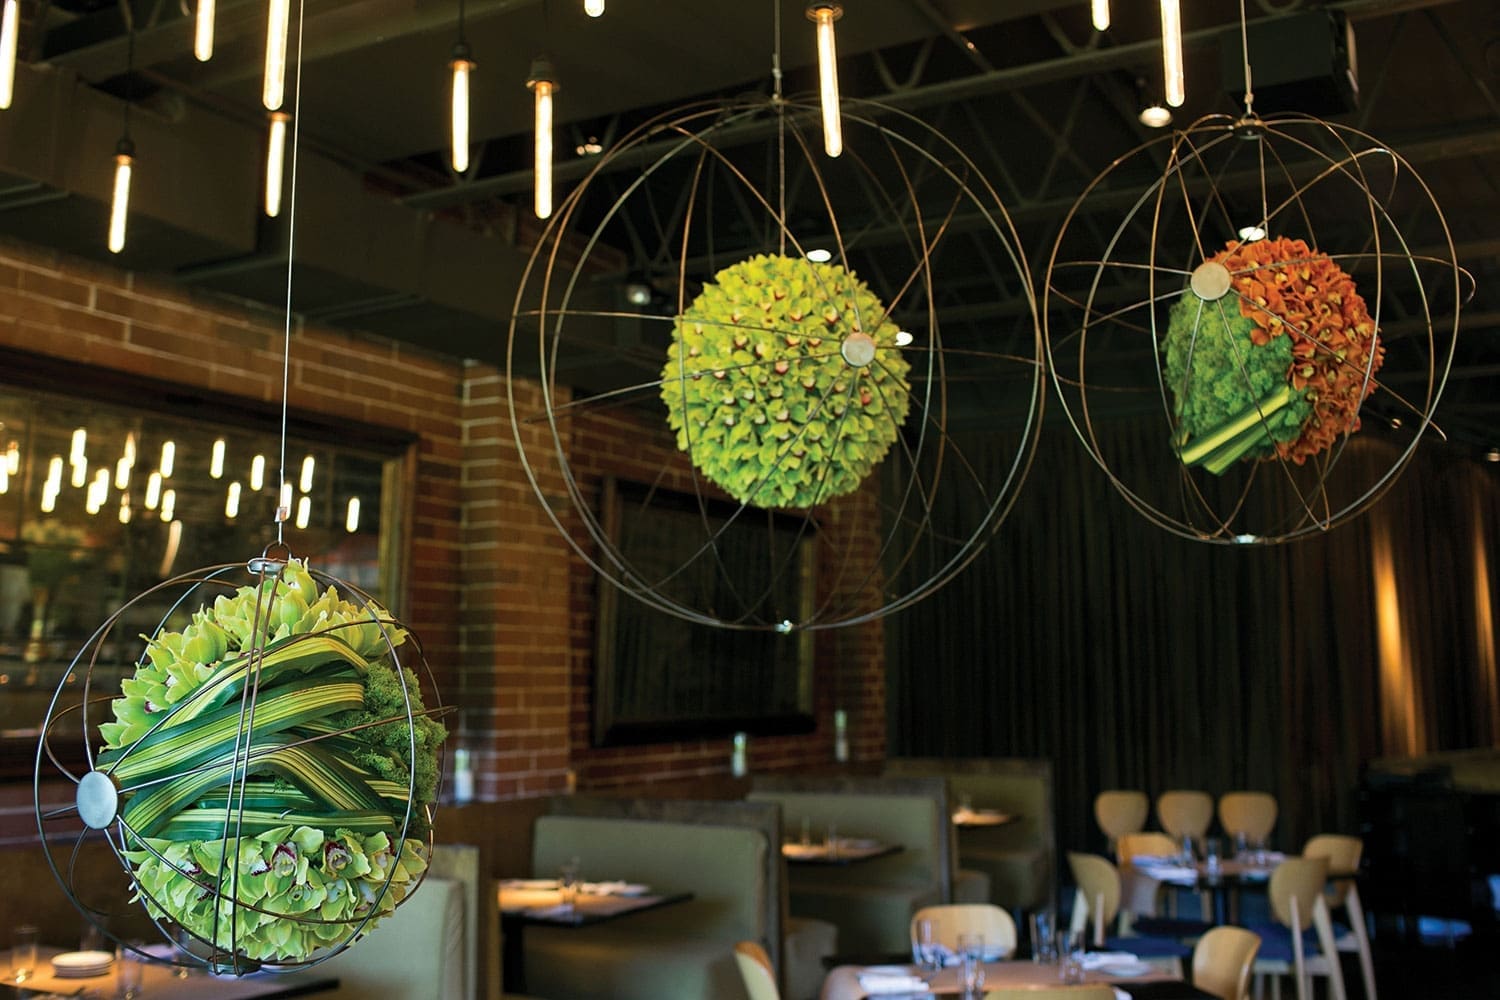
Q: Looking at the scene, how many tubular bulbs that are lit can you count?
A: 11